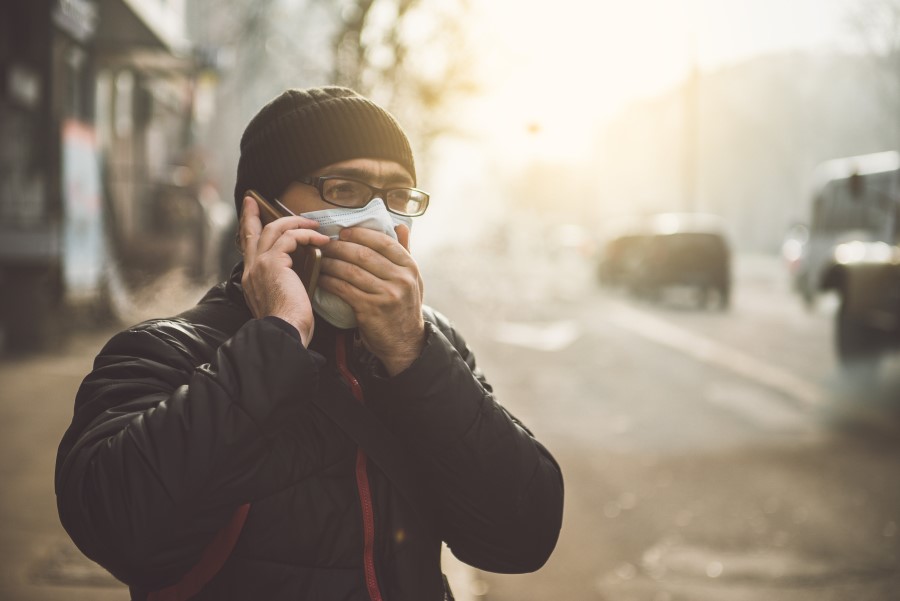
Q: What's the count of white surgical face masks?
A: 1